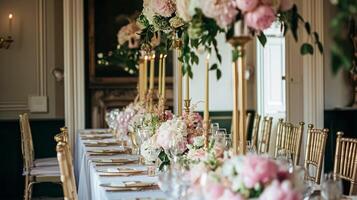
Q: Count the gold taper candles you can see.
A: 6